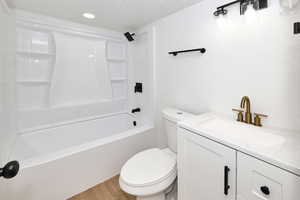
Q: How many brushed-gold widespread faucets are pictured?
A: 1